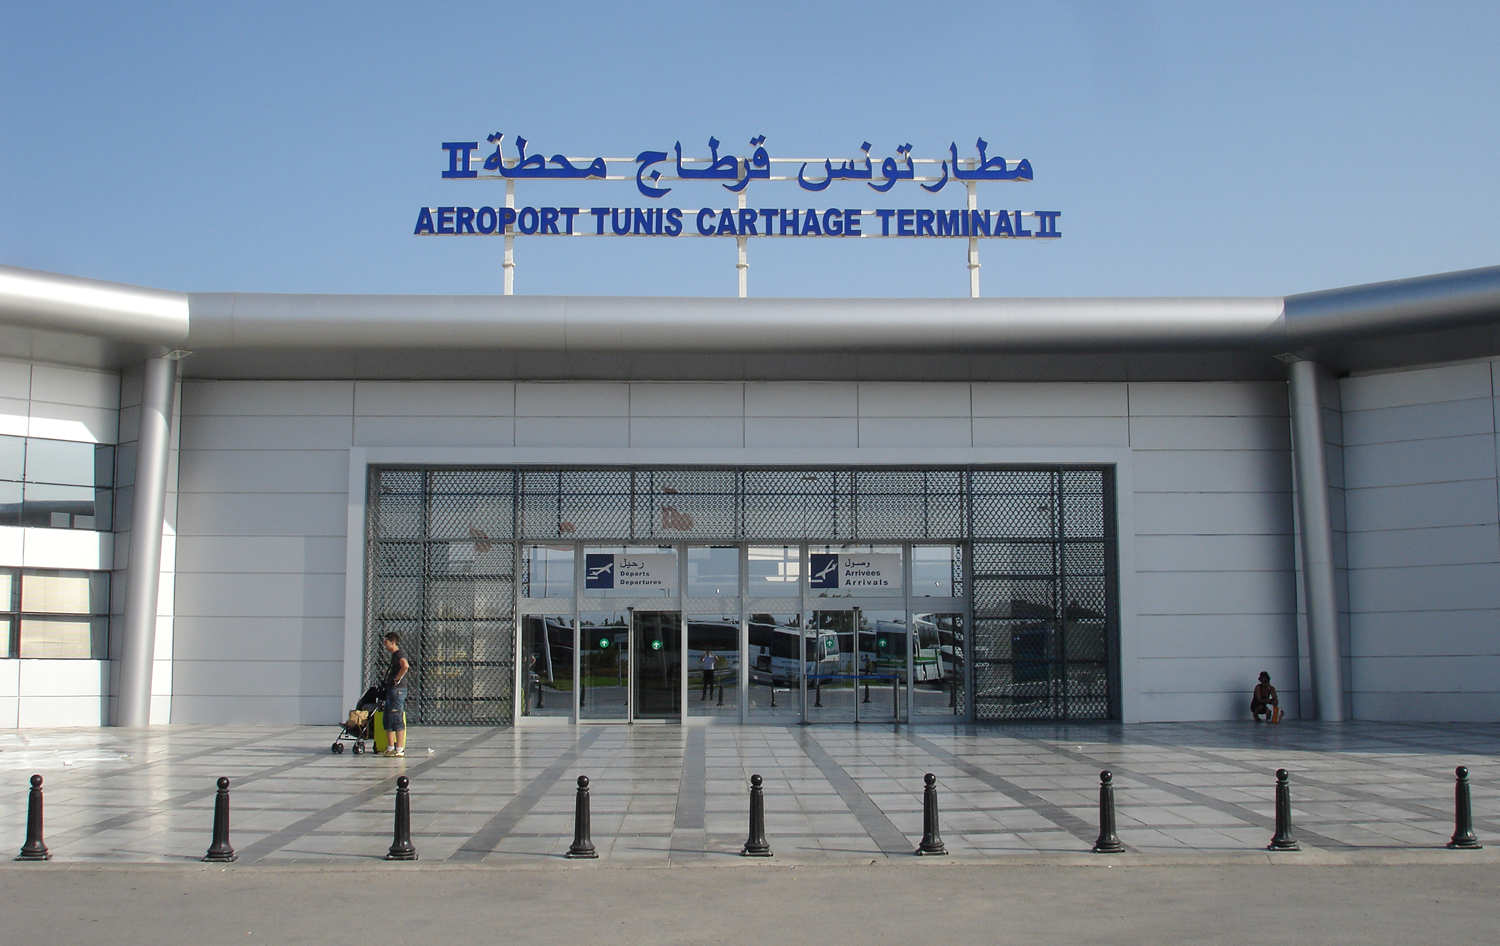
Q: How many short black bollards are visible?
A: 9